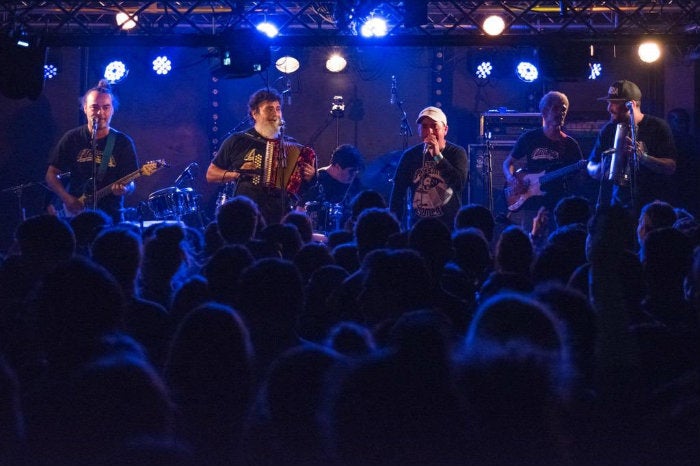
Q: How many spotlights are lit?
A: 13